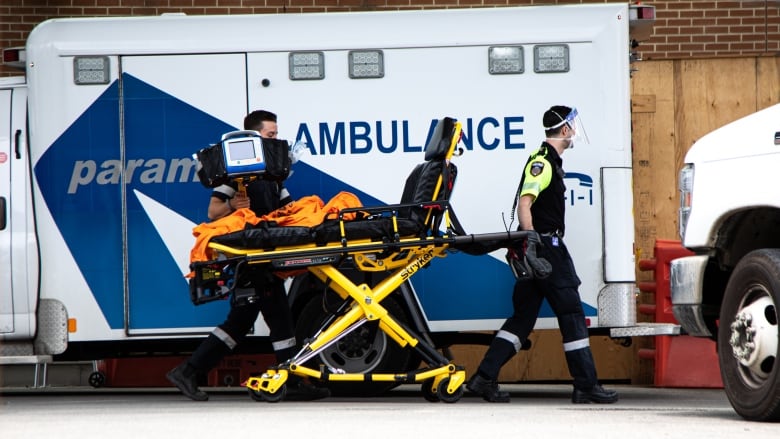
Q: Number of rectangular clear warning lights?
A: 5